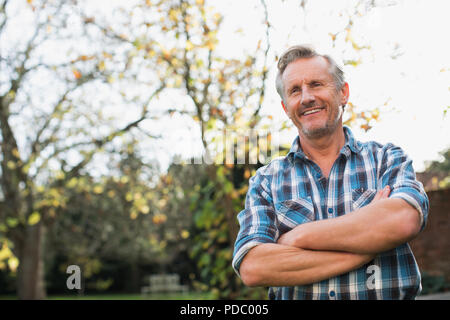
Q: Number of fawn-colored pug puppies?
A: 0